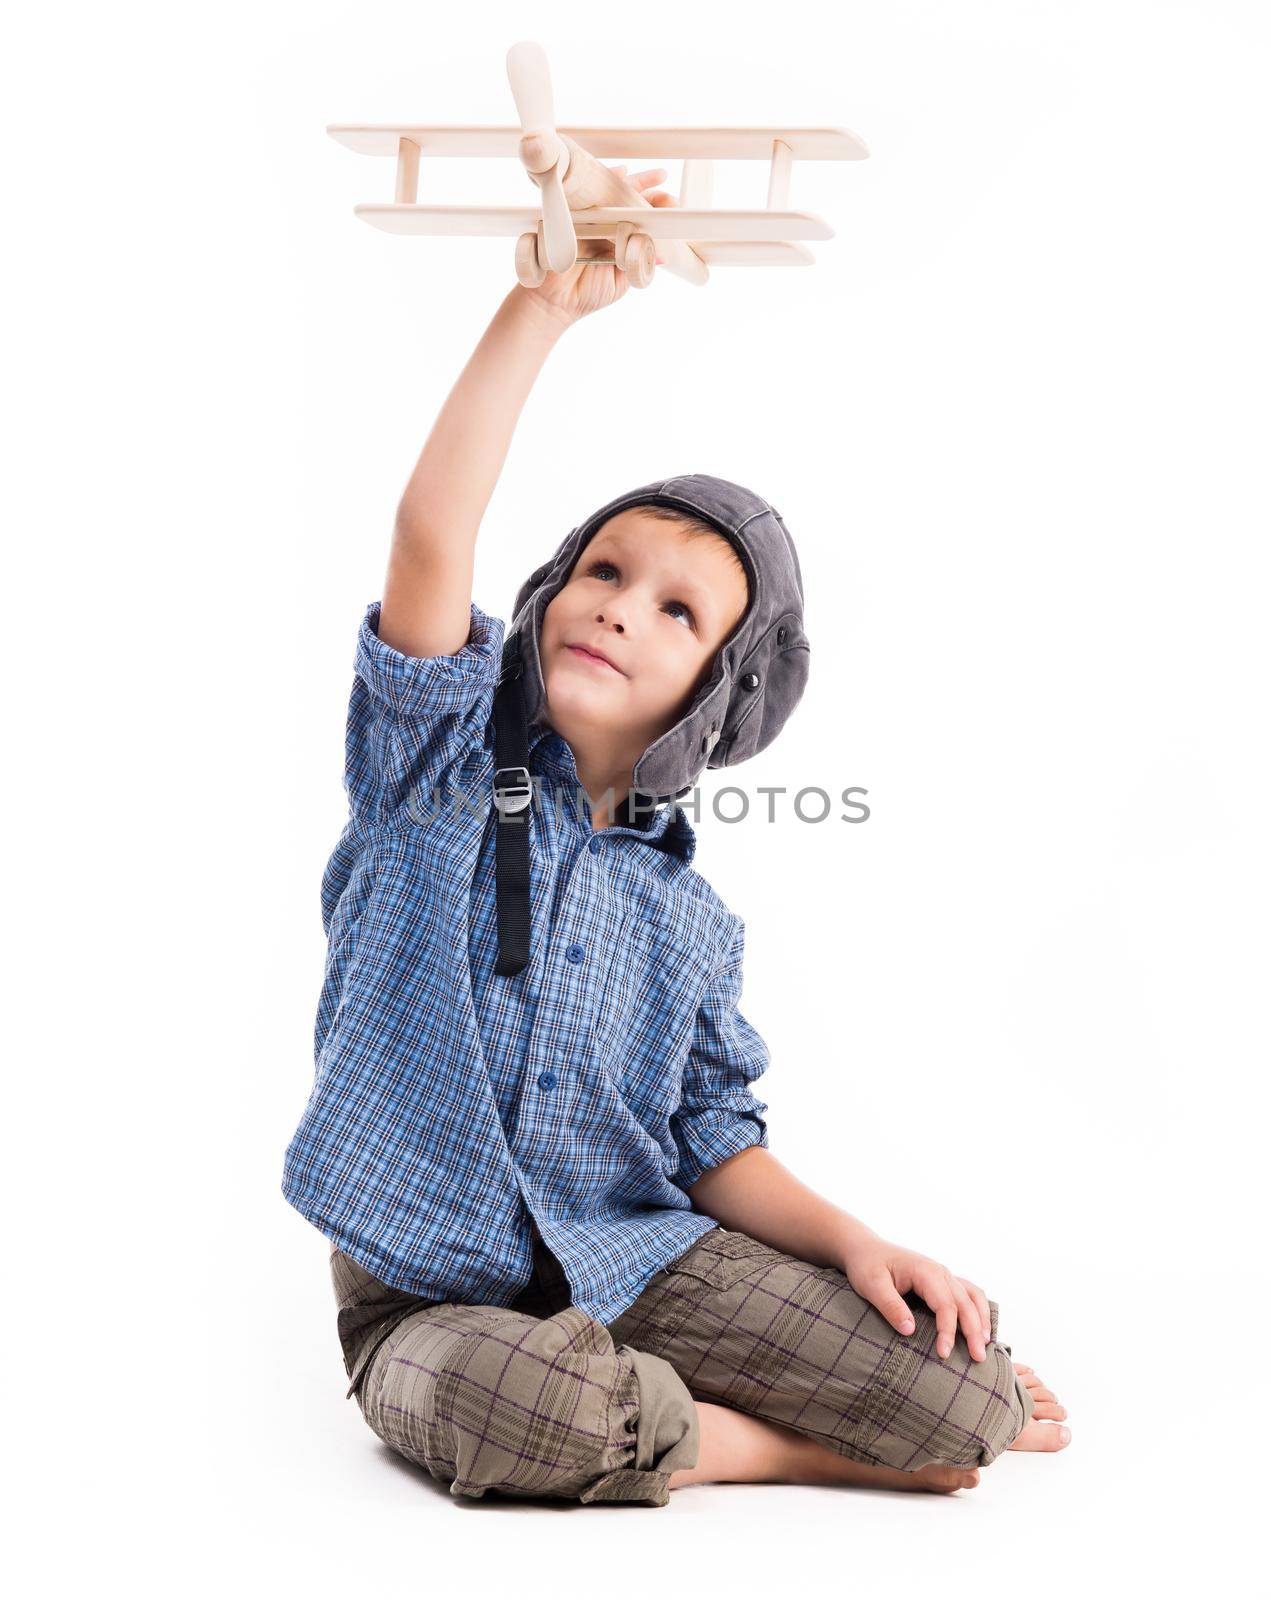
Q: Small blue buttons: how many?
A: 3